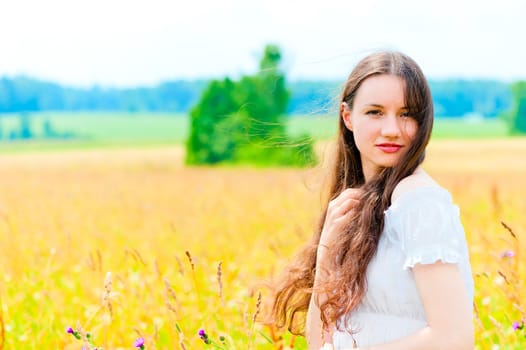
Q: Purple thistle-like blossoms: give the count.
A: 5